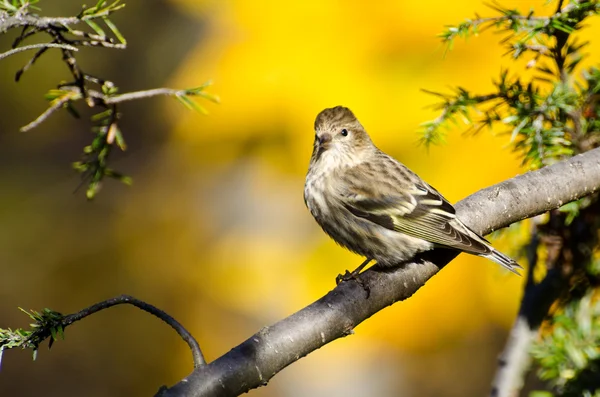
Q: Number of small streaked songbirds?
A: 1